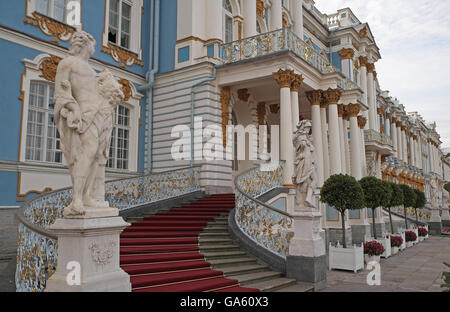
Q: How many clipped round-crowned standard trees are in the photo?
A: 5